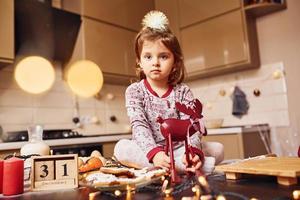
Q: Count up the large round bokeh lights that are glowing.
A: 2